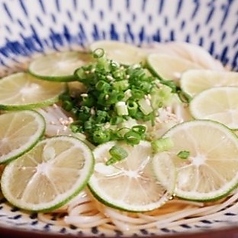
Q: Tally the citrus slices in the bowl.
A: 10